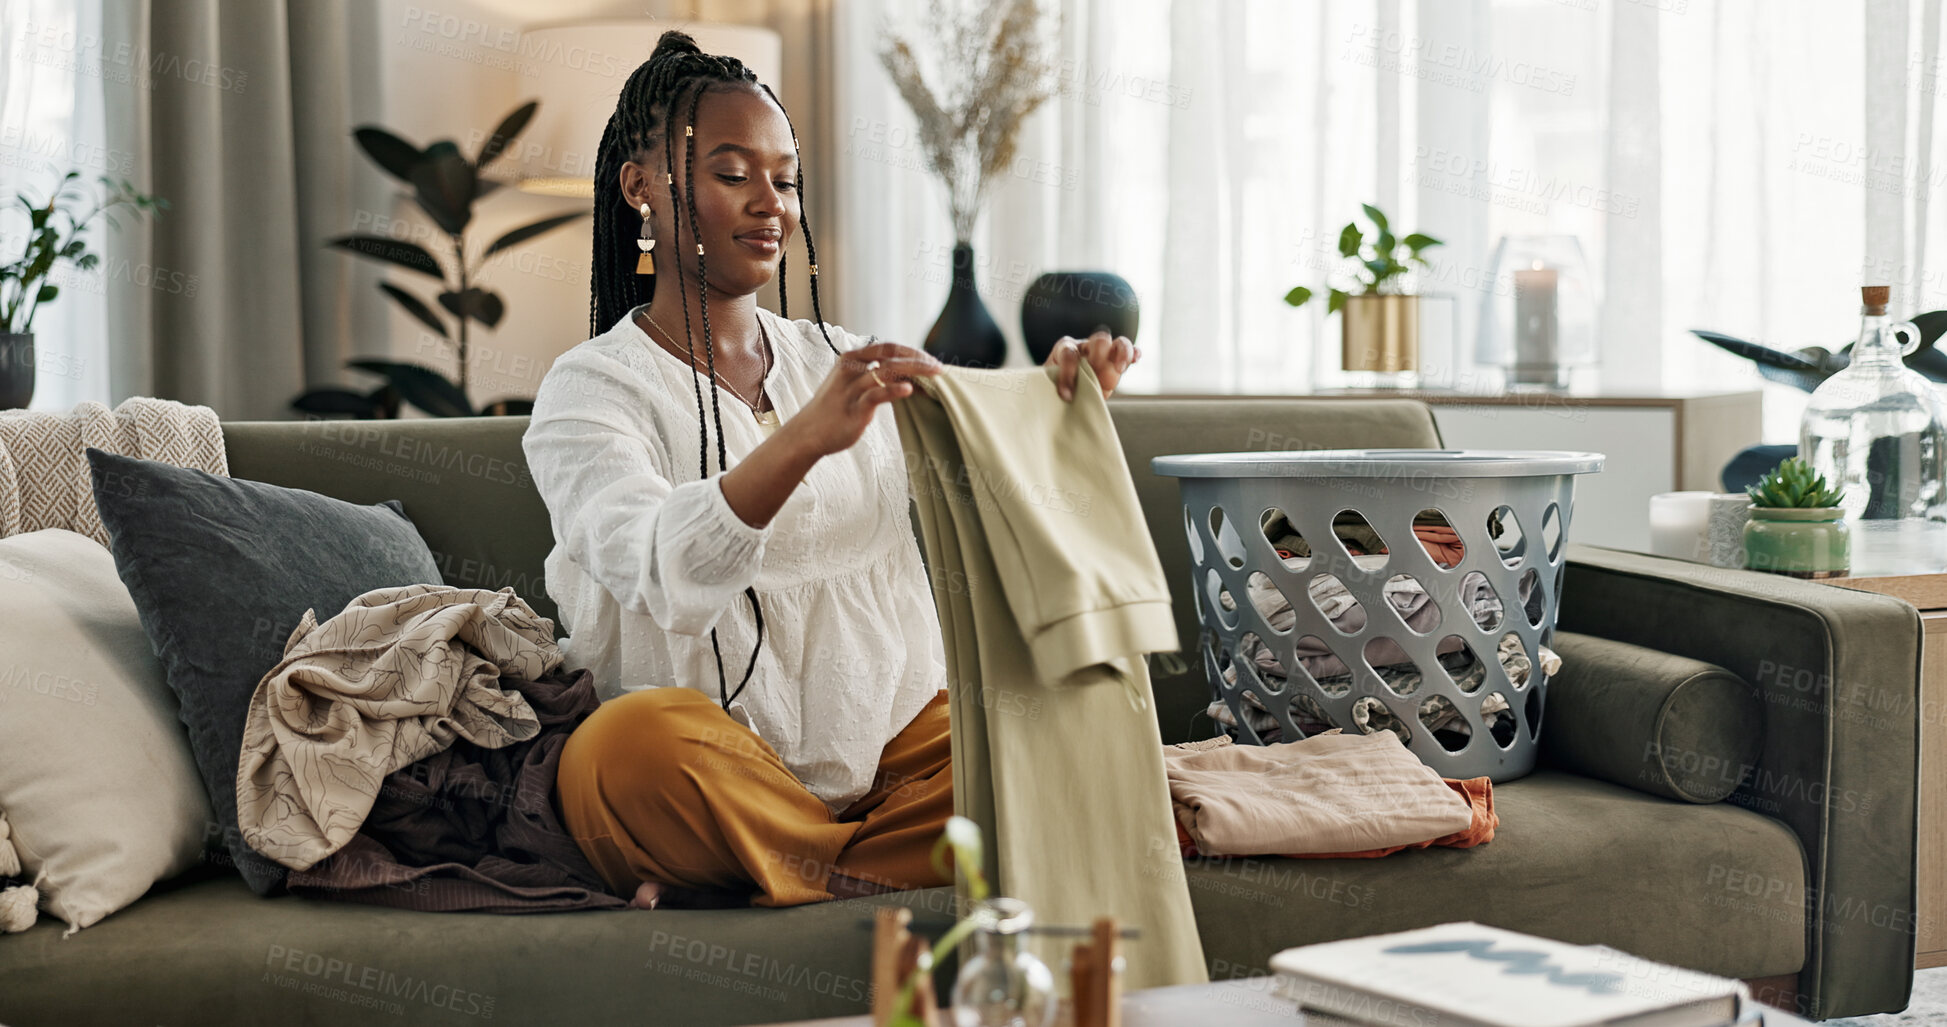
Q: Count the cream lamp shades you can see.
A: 1